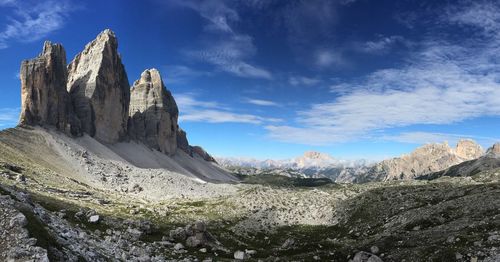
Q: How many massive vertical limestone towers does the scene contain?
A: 3